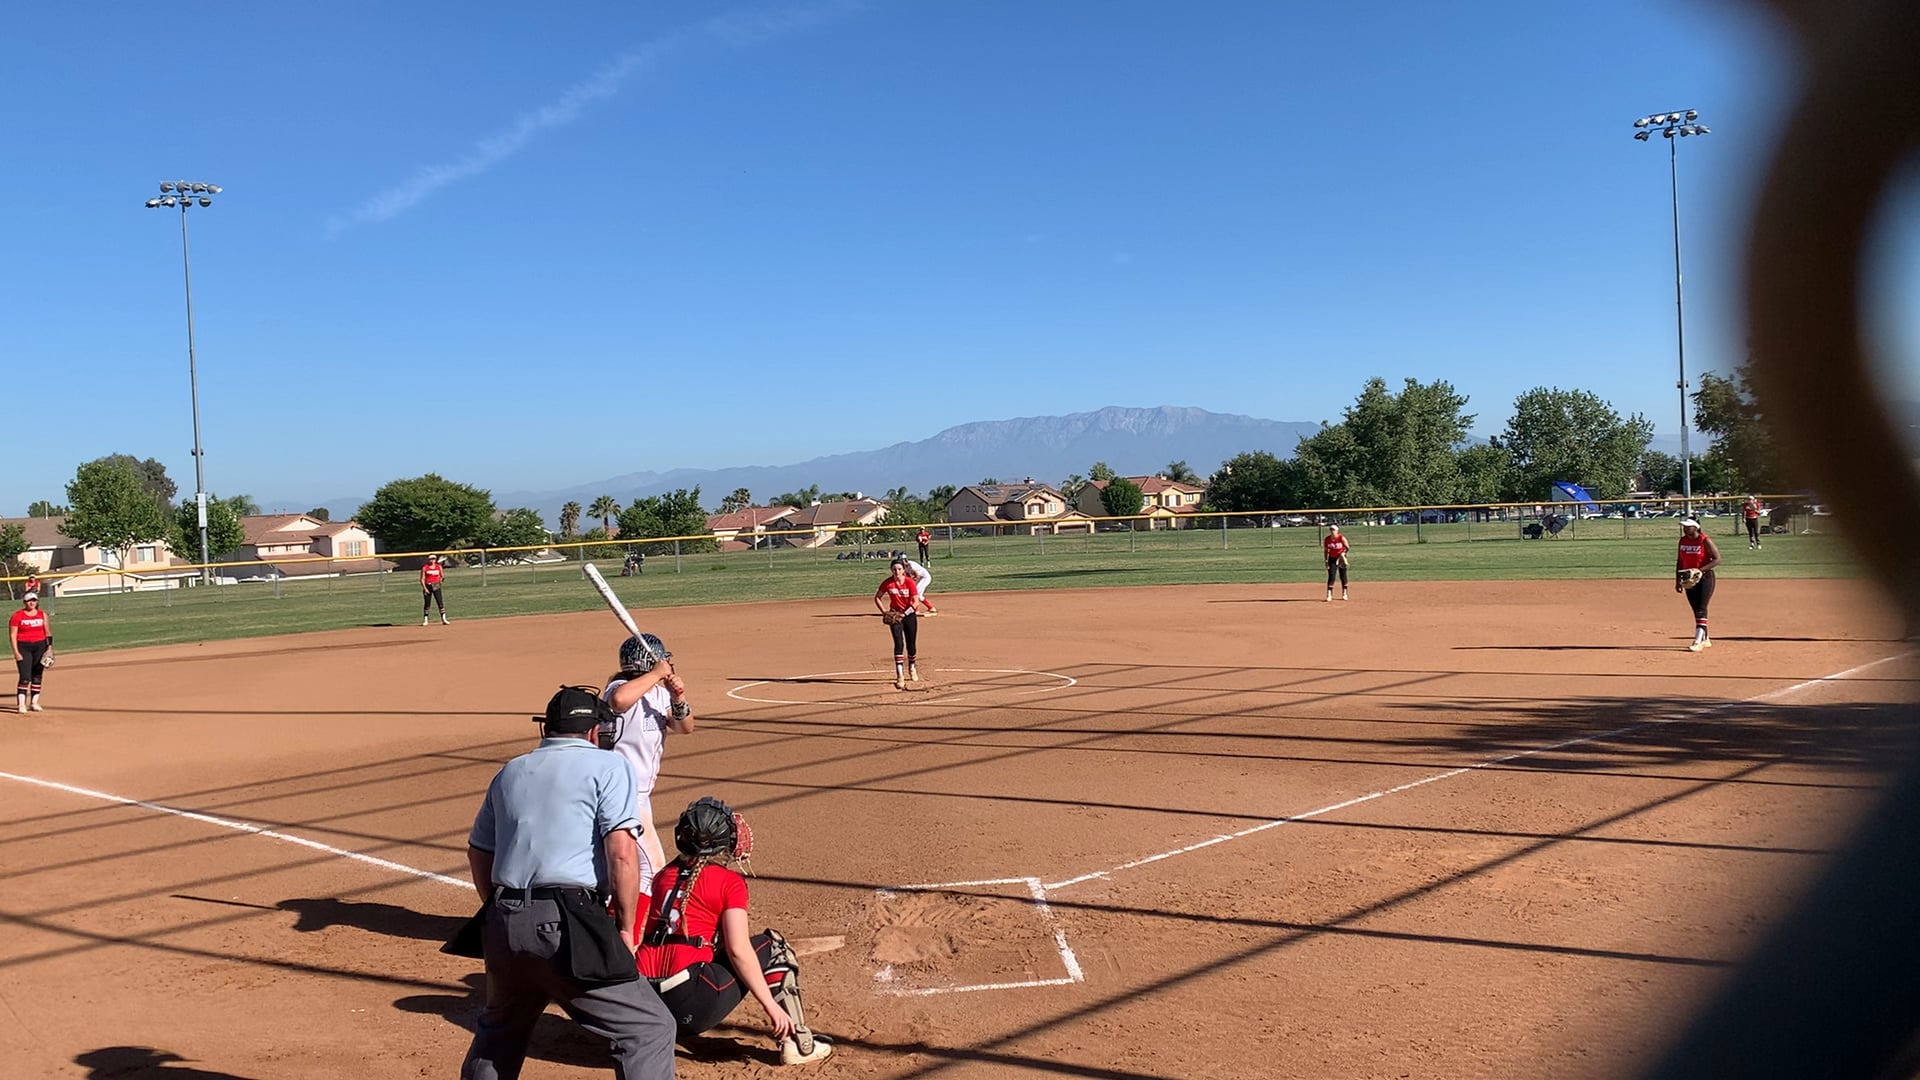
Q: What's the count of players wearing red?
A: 9